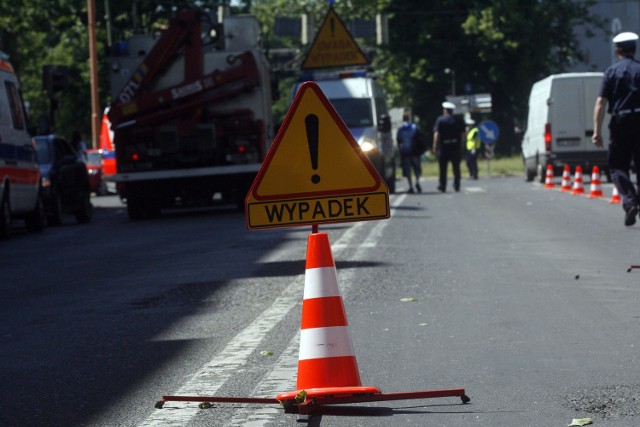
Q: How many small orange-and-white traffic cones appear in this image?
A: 5